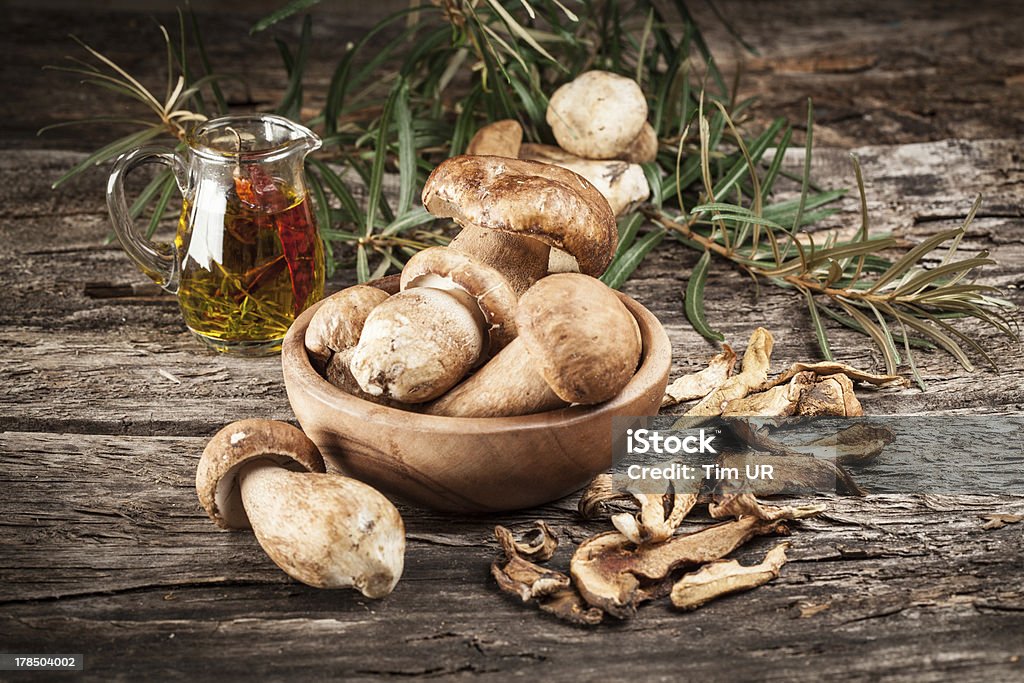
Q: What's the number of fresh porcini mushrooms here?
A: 7